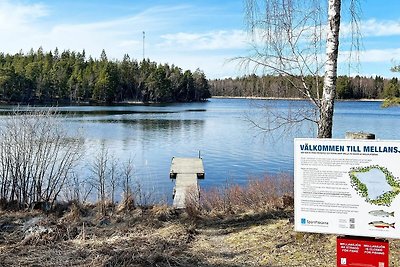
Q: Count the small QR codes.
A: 2